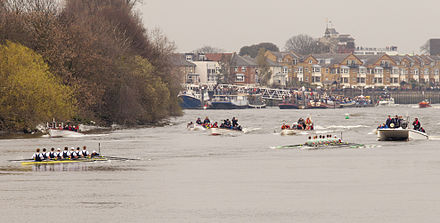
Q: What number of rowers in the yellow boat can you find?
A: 8